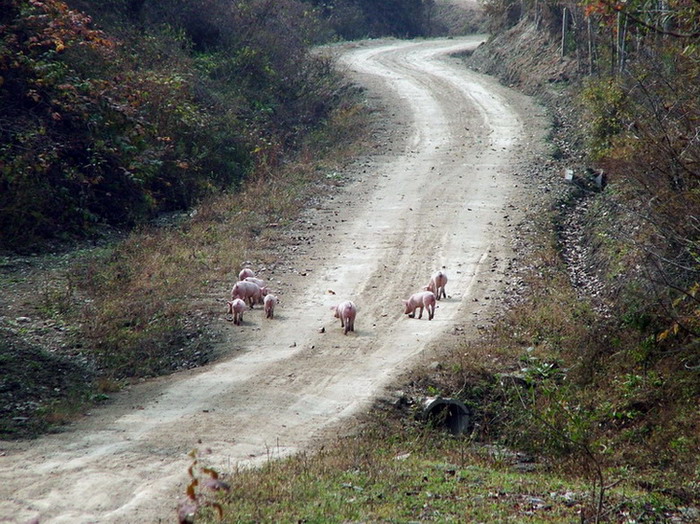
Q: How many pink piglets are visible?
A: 8